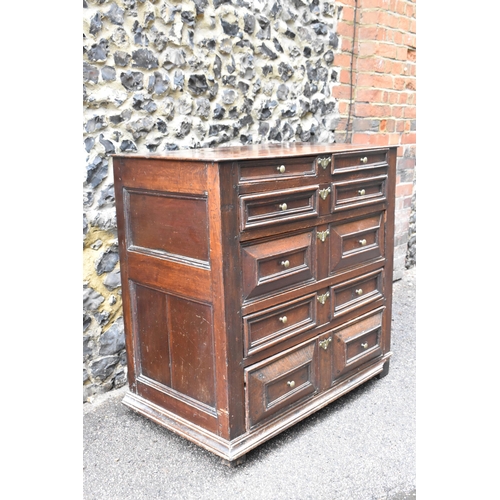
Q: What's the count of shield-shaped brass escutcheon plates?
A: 5